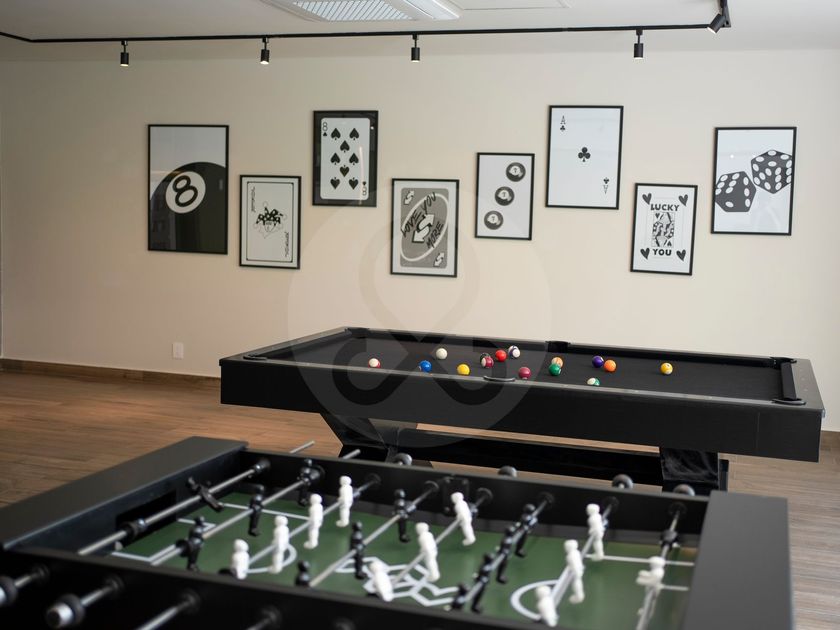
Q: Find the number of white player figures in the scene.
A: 11